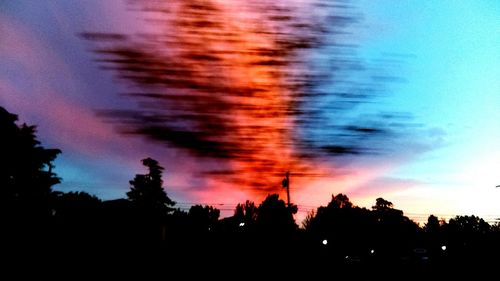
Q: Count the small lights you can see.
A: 4